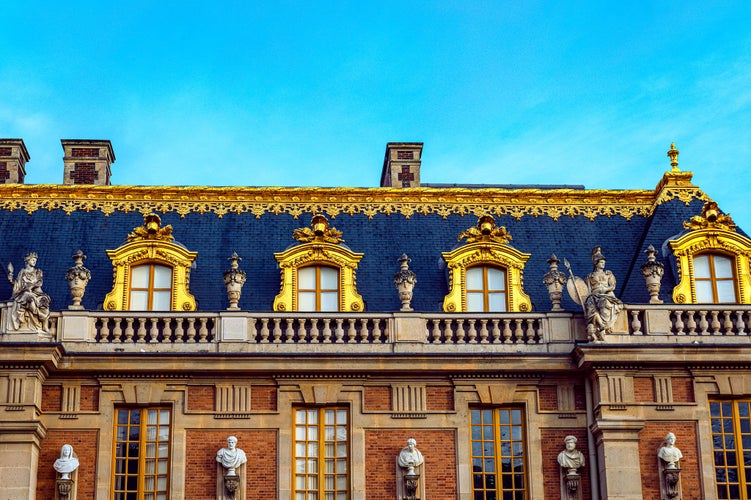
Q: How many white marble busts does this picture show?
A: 5